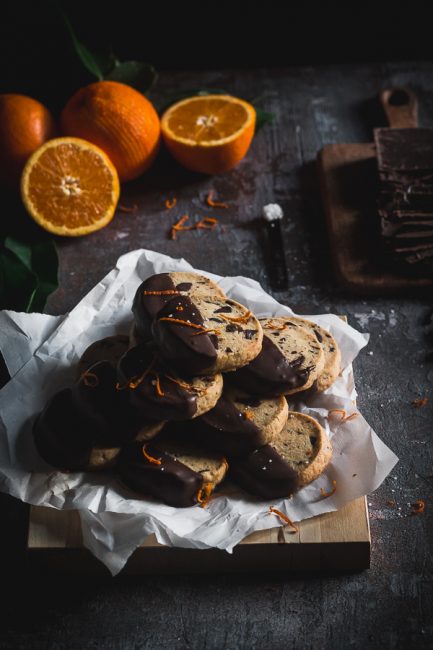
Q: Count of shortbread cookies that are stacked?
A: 11